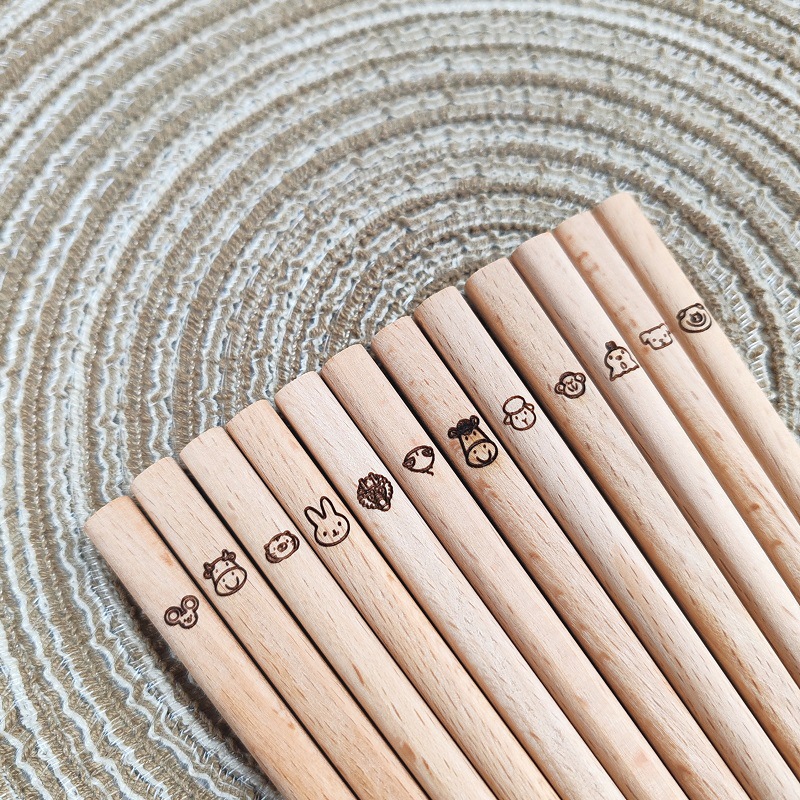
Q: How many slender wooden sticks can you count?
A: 12